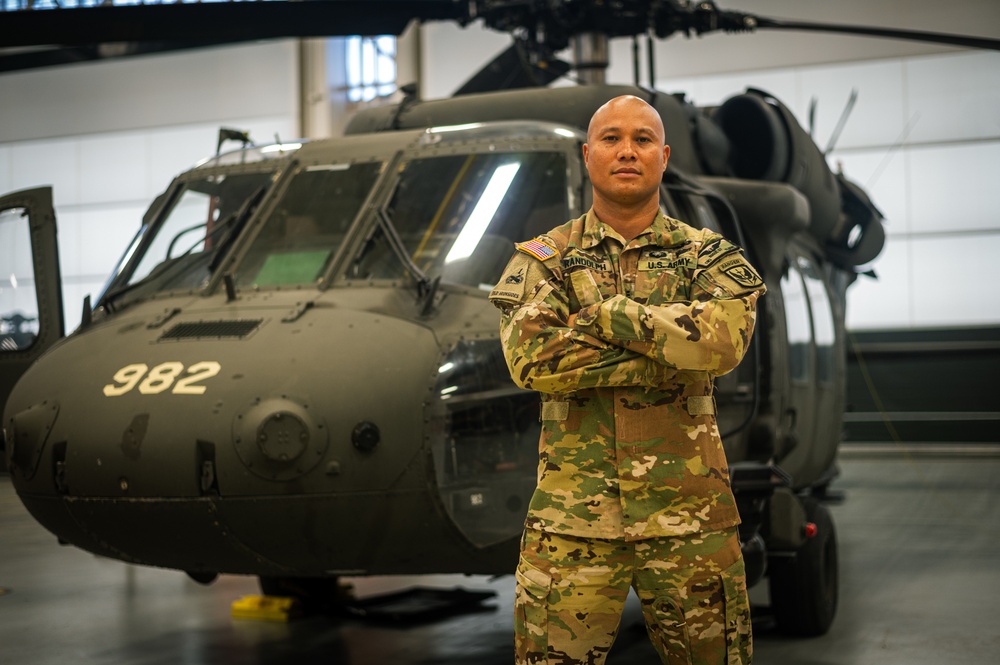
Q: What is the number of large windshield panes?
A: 3